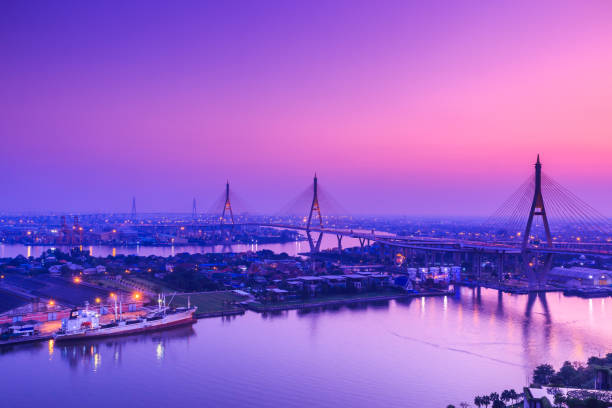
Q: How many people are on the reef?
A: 0